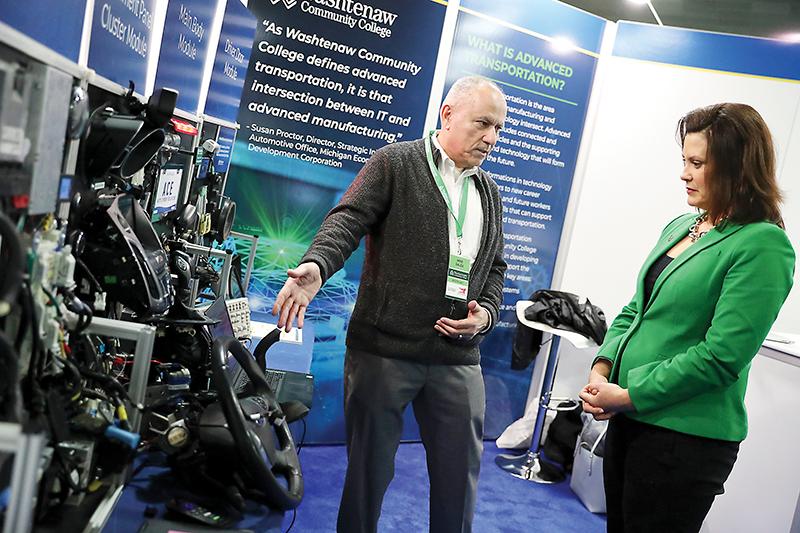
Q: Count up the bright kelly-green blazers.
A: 1